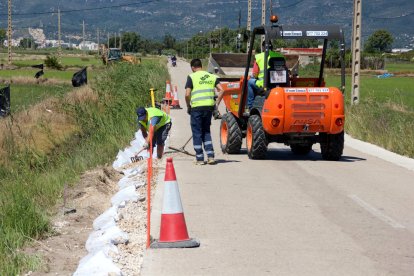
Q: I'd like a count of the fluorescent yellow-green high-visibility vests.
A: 3